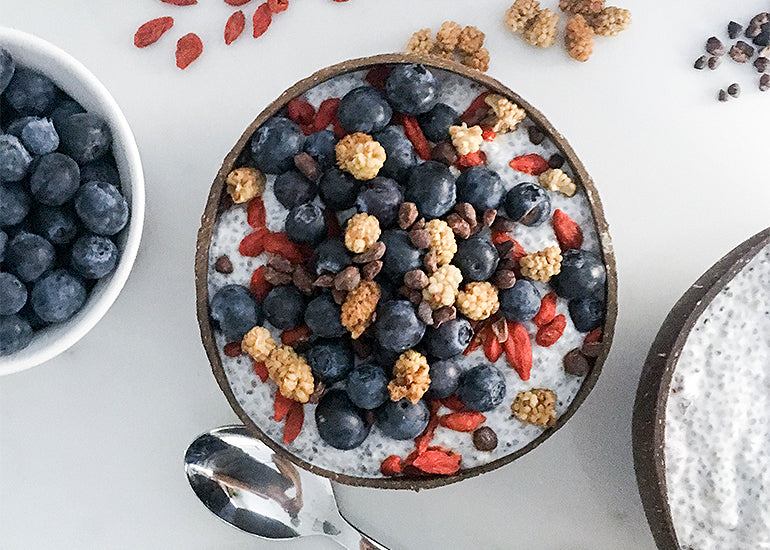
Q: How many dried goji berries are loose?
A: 8